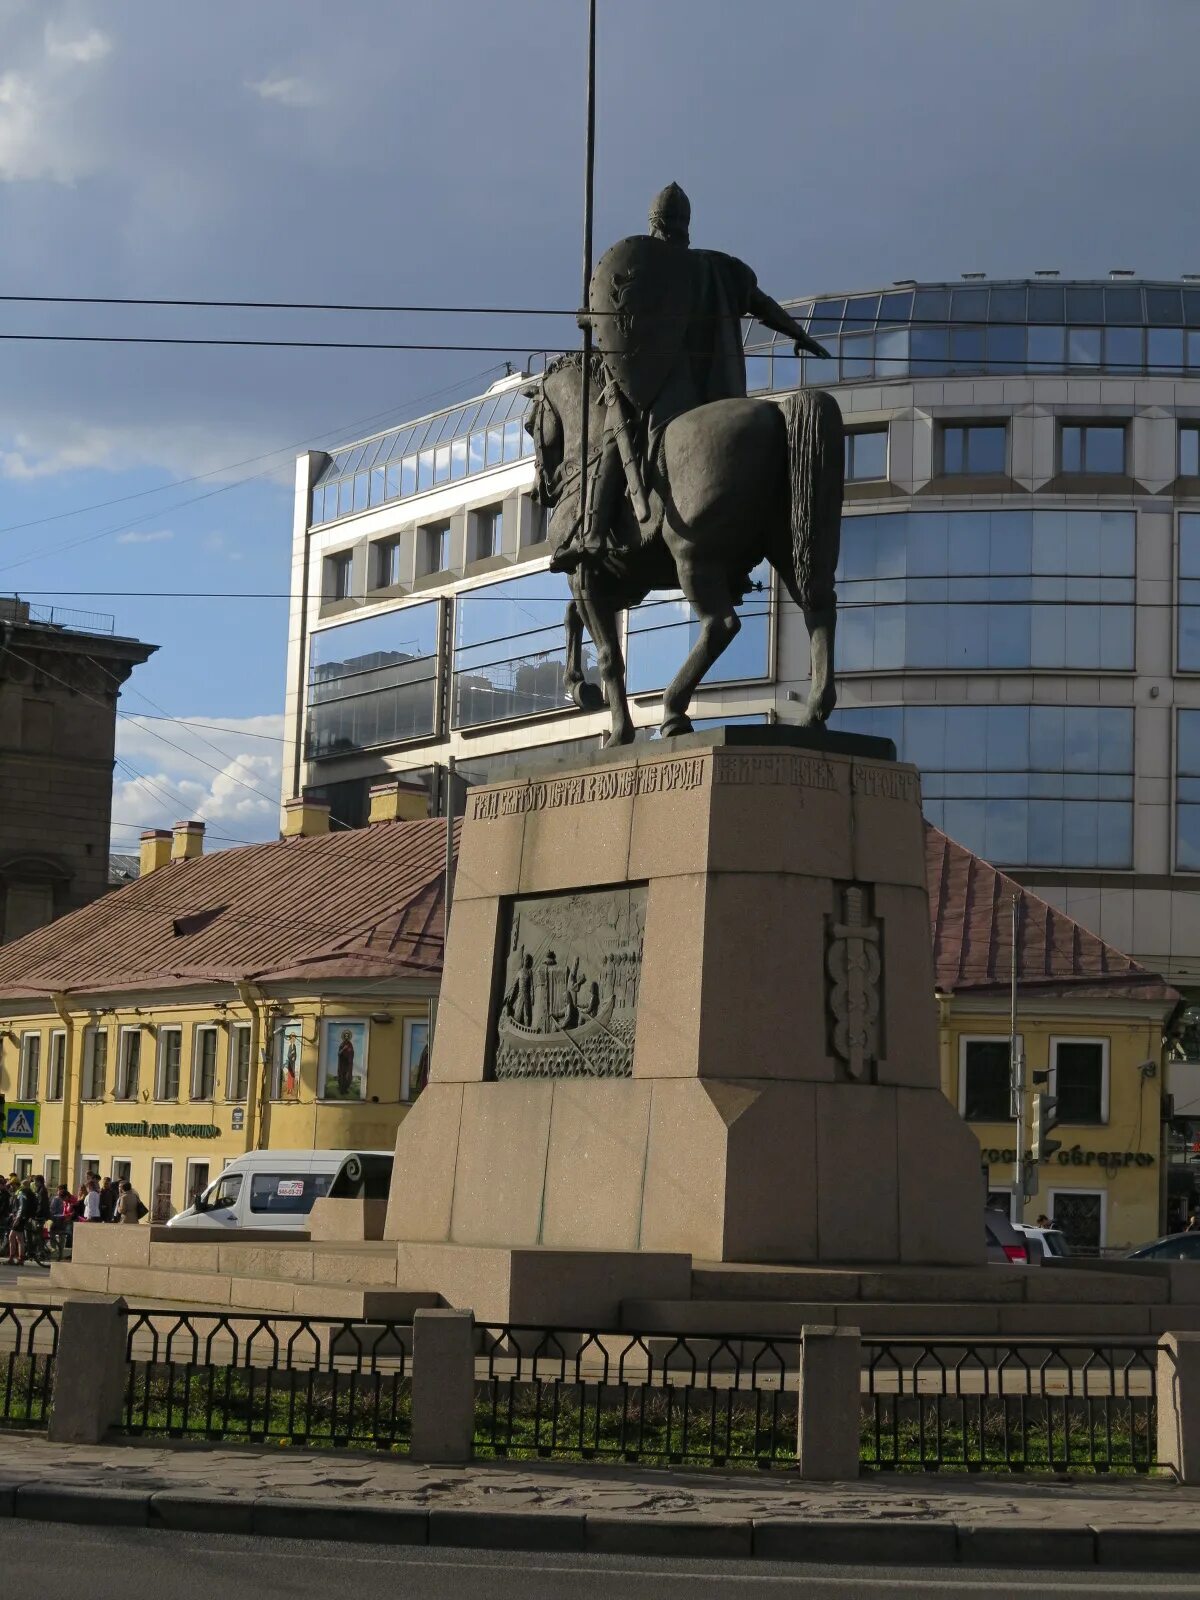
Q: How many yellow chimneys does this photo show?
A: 4